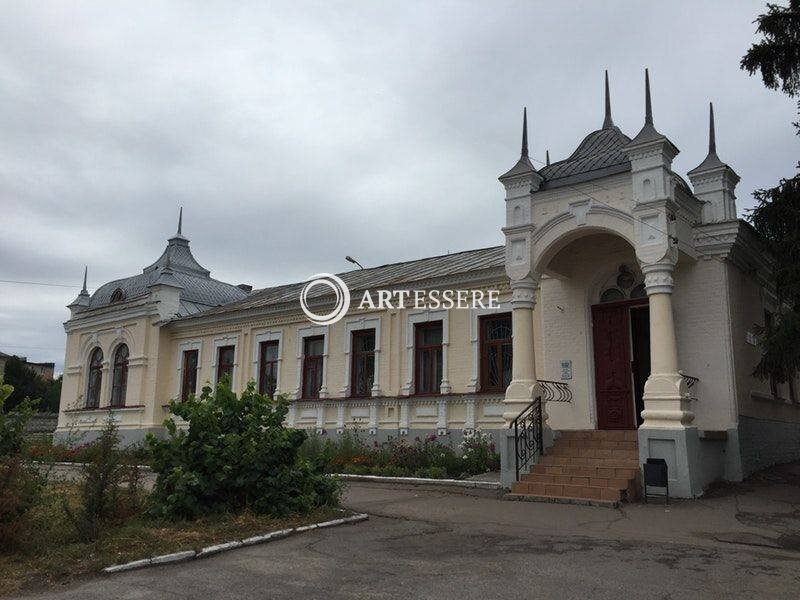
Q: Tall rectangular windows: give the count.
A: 7